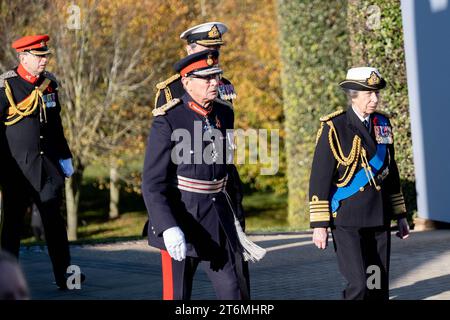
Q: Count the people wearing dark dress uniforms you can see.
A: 4